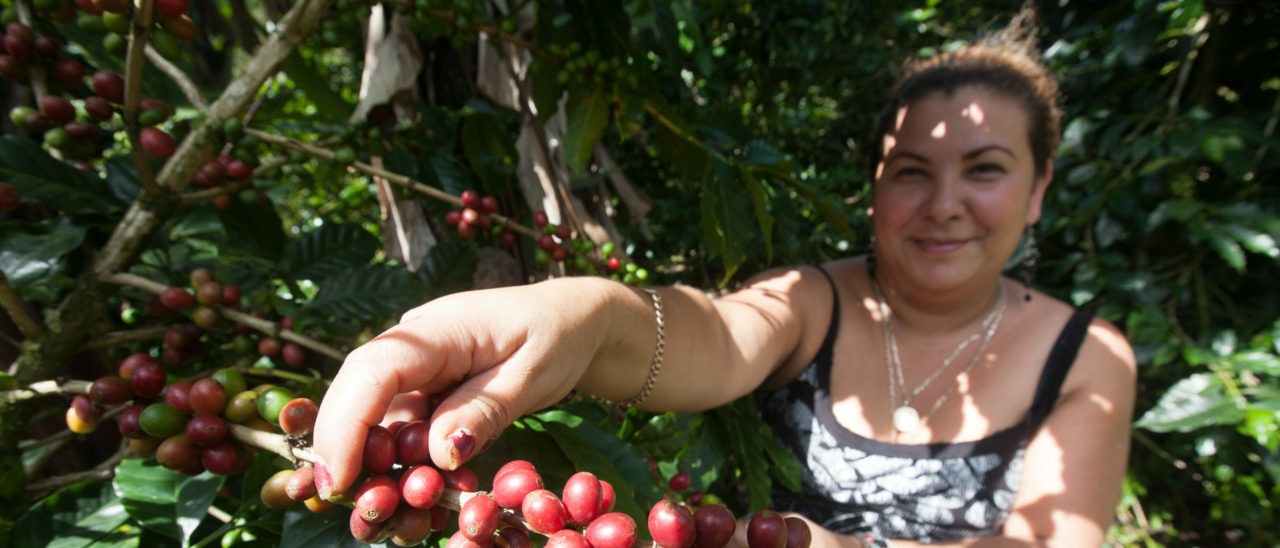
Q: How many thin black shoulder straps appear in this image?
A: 2